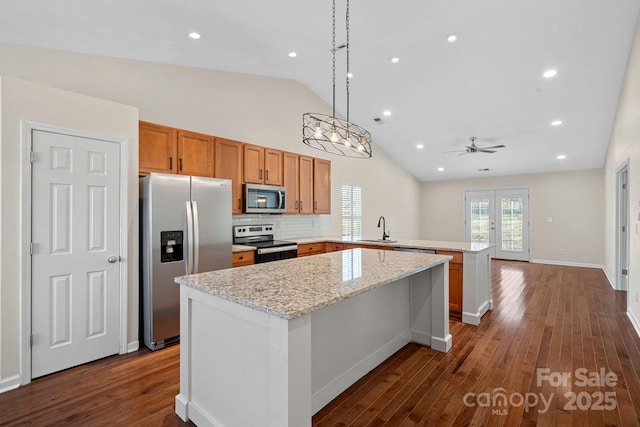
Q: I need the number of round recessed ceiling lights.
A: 11